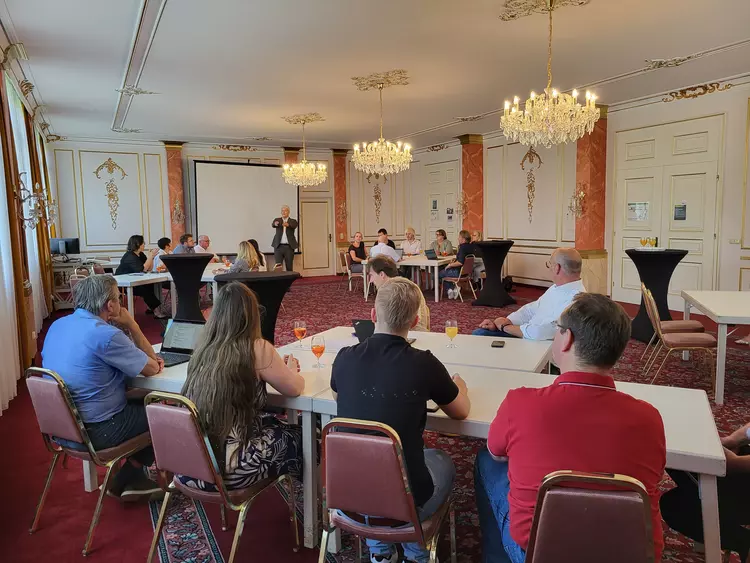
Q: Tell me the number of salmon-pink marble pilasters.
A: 5